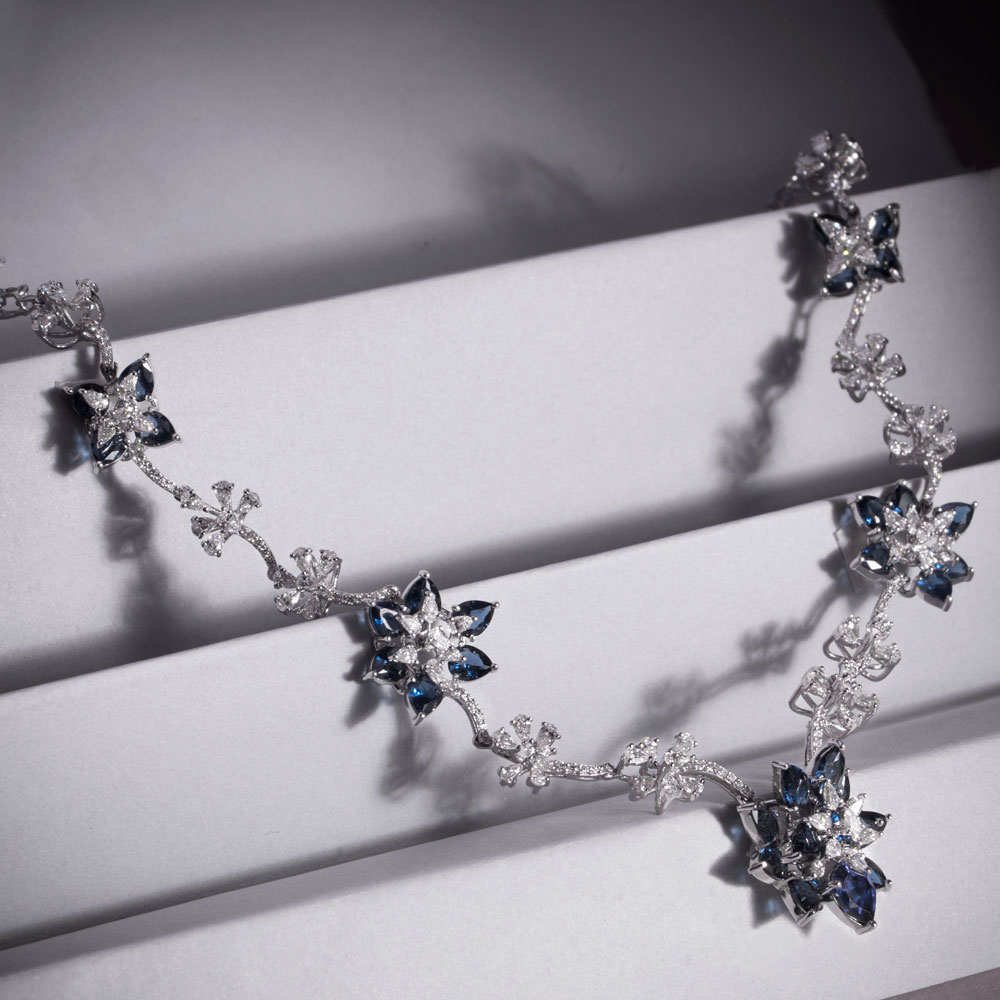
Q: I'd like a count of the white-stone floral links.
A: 10